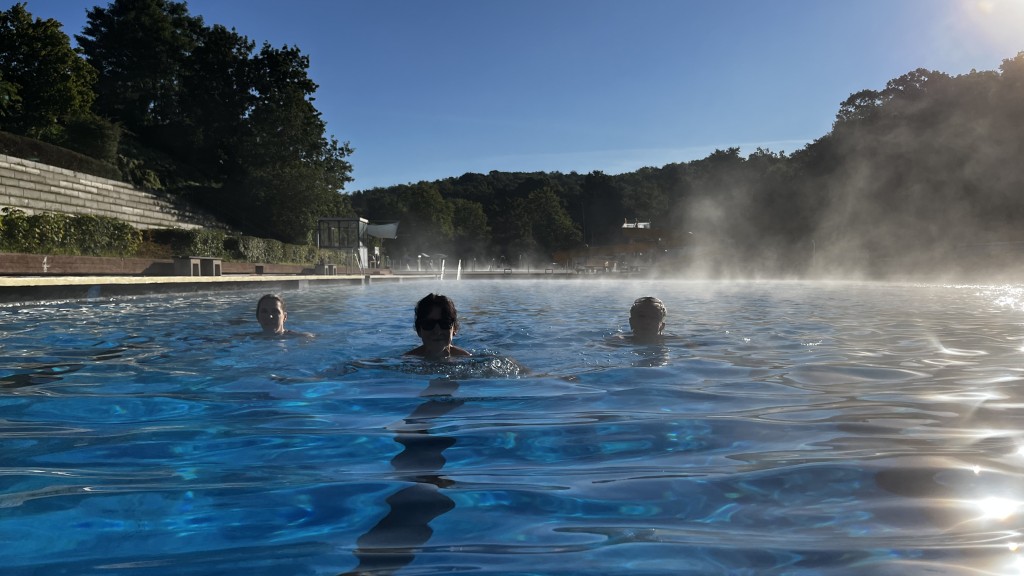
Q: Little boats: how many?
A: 0